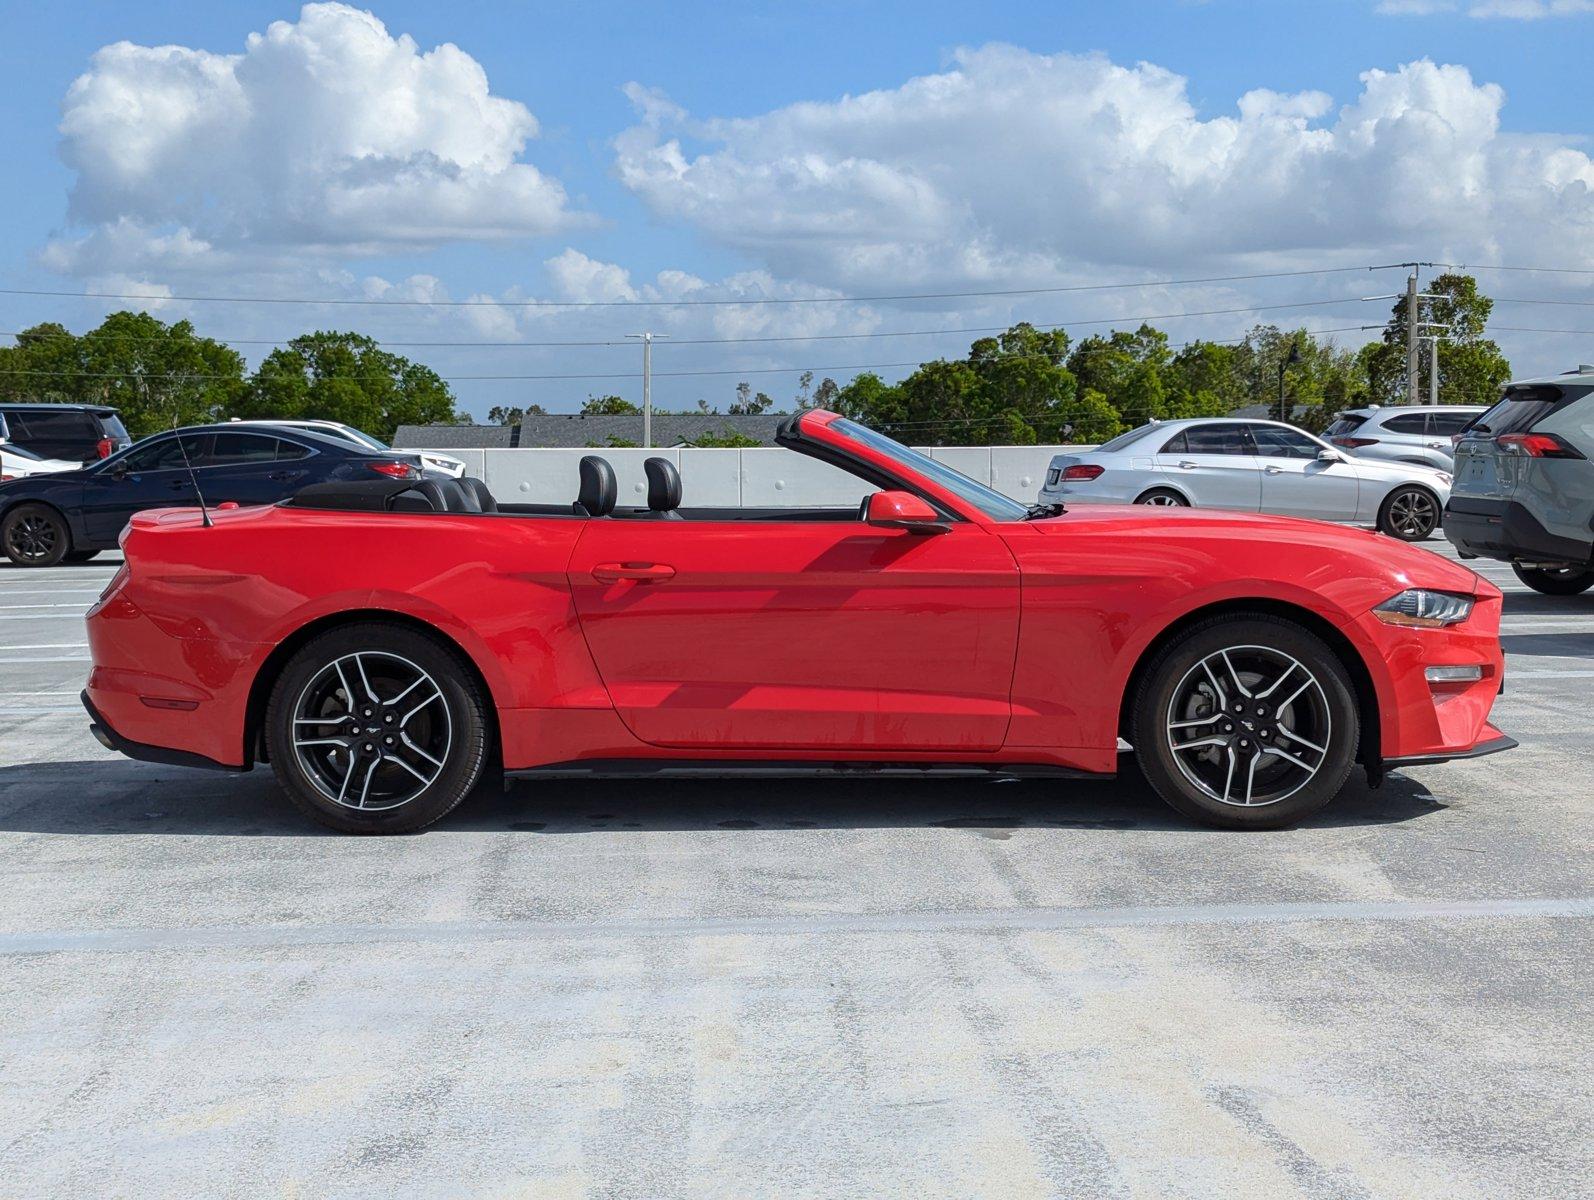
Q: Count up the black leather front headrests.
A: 2